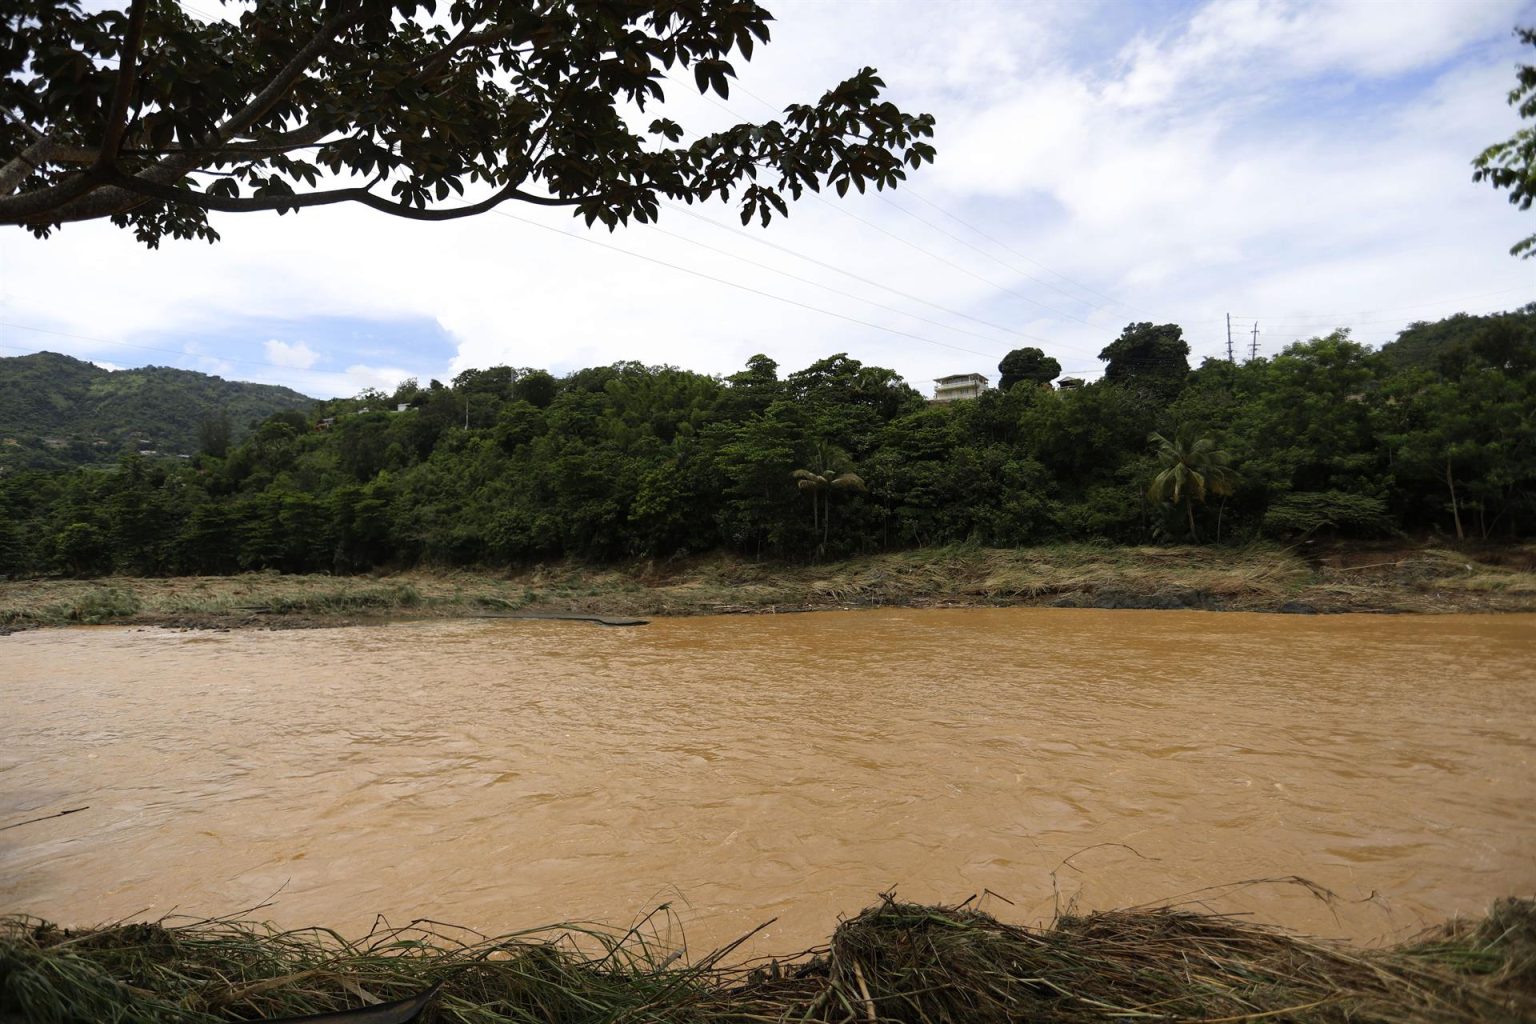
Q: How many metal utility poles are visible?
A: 2